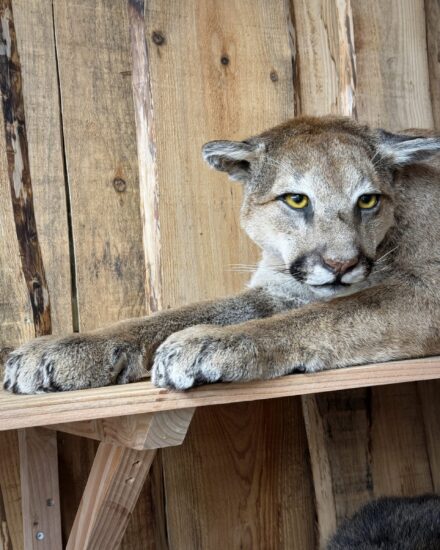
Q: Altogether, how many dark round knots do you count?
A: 4